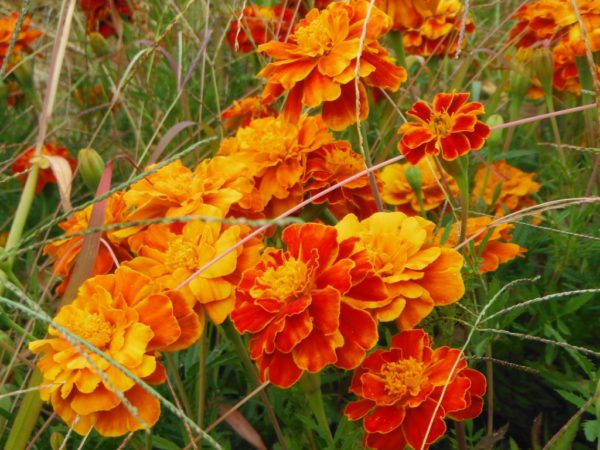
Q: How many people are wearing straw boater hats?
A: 0